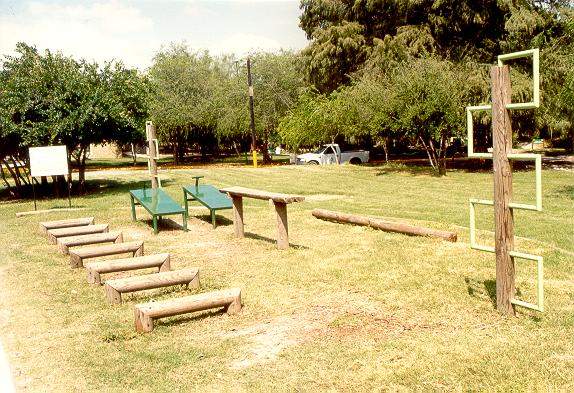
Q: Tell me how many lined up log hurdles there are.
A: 7